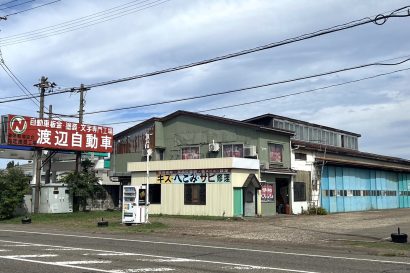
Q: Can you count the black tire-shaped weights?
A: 3